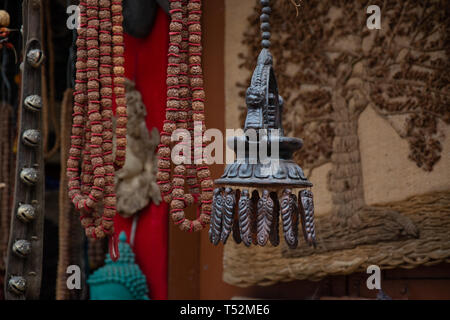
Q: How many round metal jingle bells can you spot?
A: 7